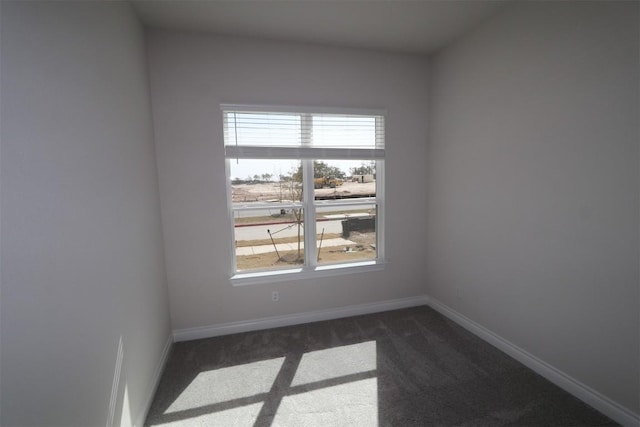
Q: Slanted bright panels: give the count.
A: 4